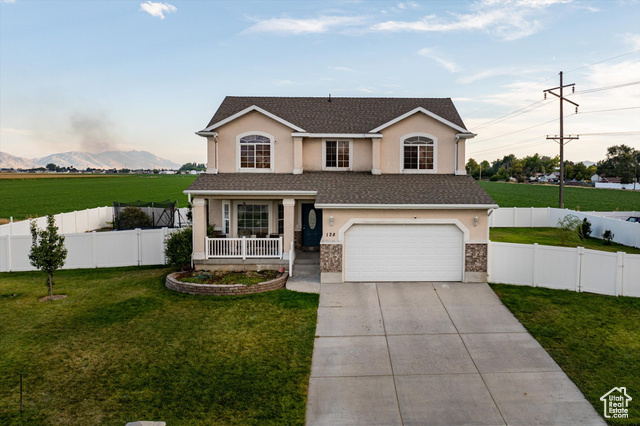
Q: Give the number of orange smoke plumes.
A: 0